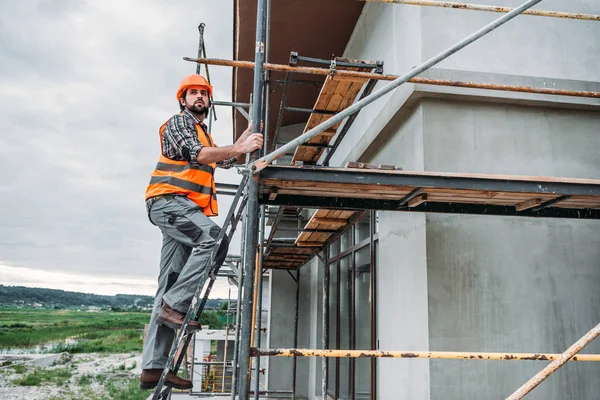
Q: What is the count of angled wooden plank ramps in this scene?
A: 2